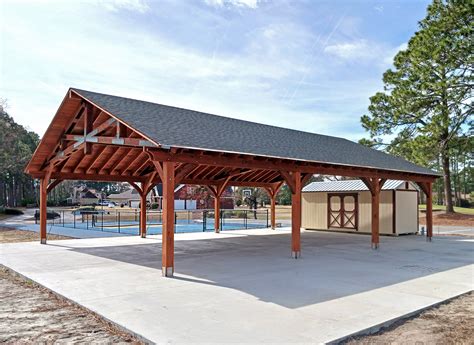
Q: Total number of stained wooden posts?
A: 8